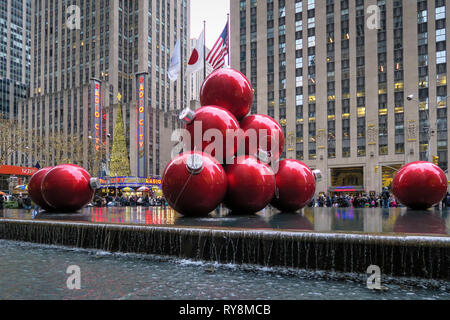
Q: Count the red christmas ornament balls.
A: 9